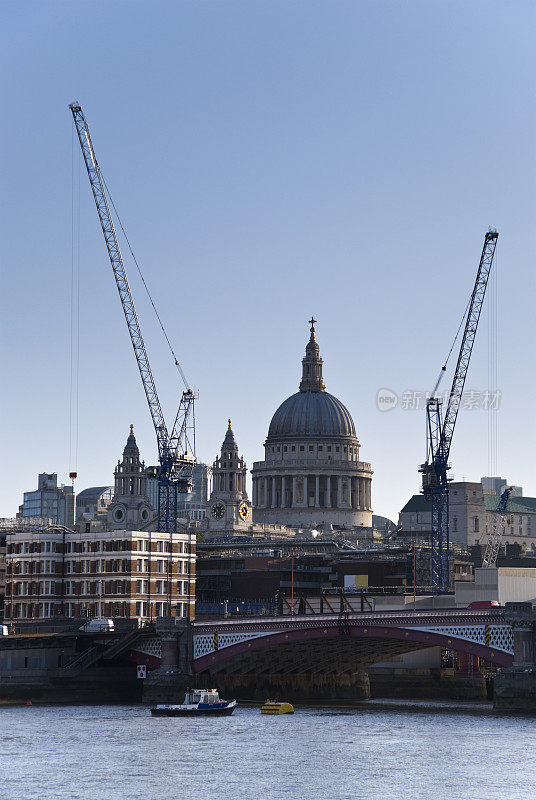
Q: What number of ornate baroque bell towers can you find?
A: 2